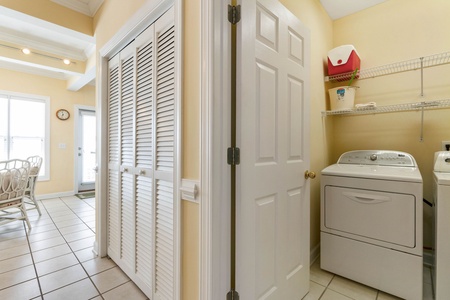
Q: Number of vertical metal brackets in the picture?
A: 2